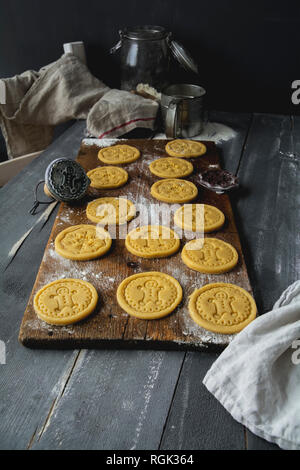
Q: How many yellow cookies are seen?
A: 13